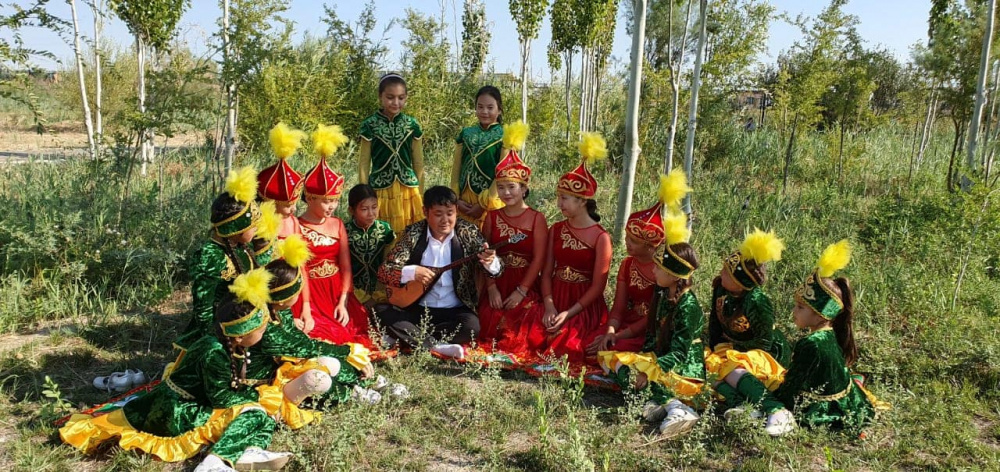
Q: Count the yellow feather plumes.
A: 12